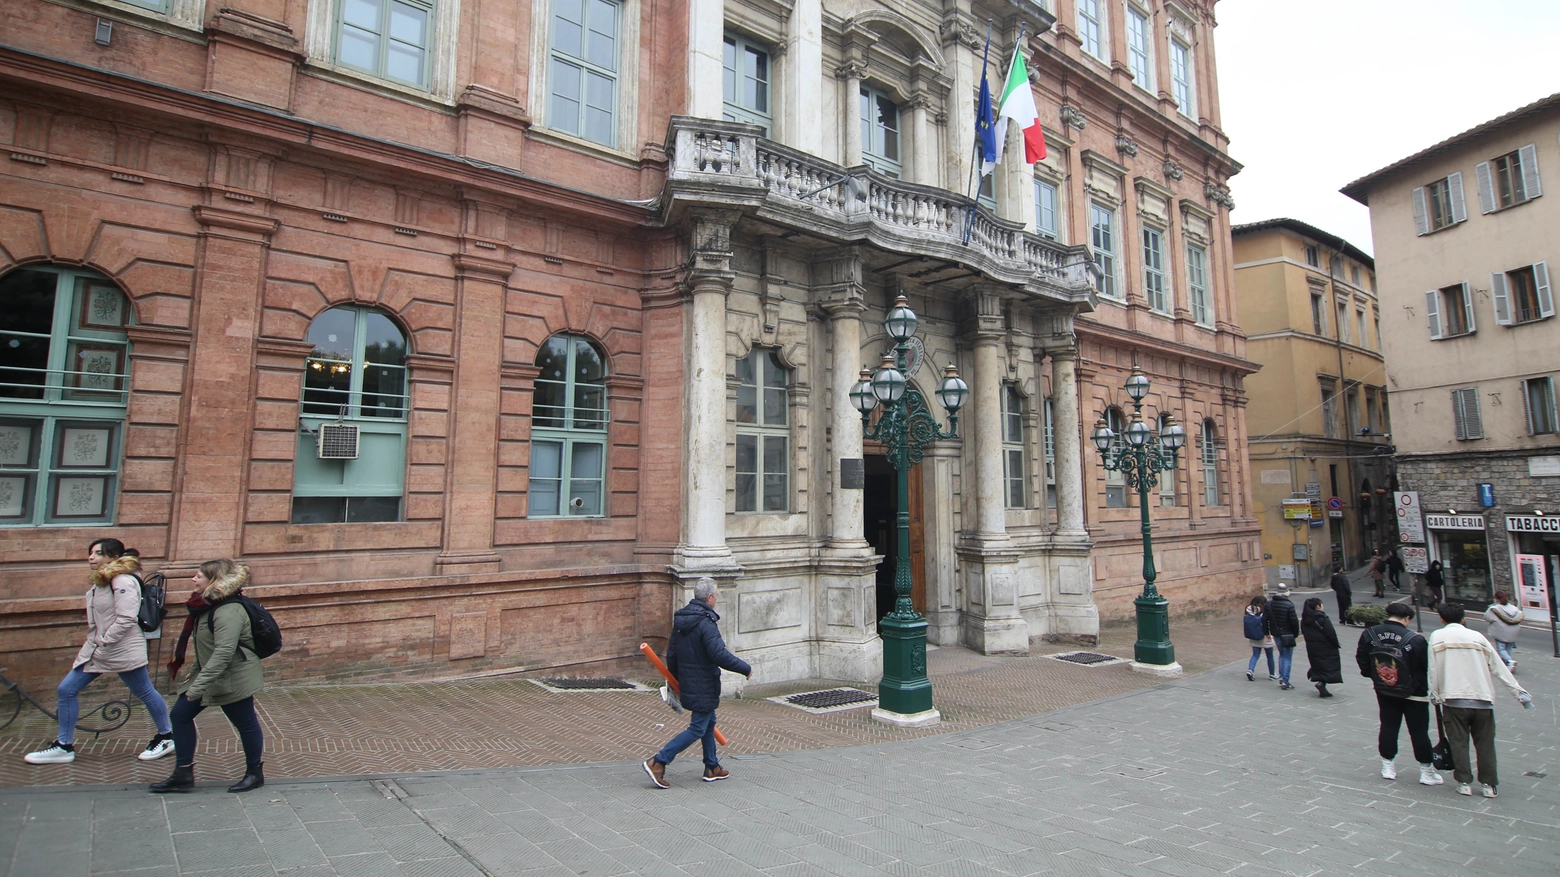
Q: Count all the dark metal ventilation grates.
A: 3